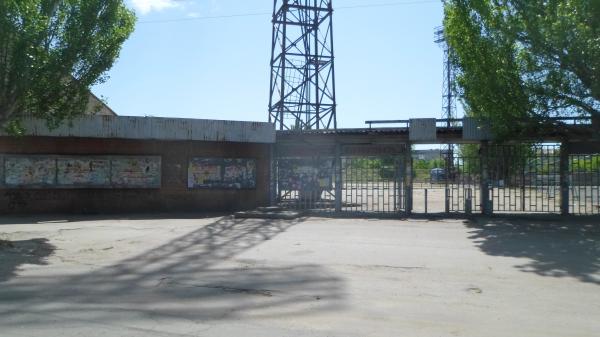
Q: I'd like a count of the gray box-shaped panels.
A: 2